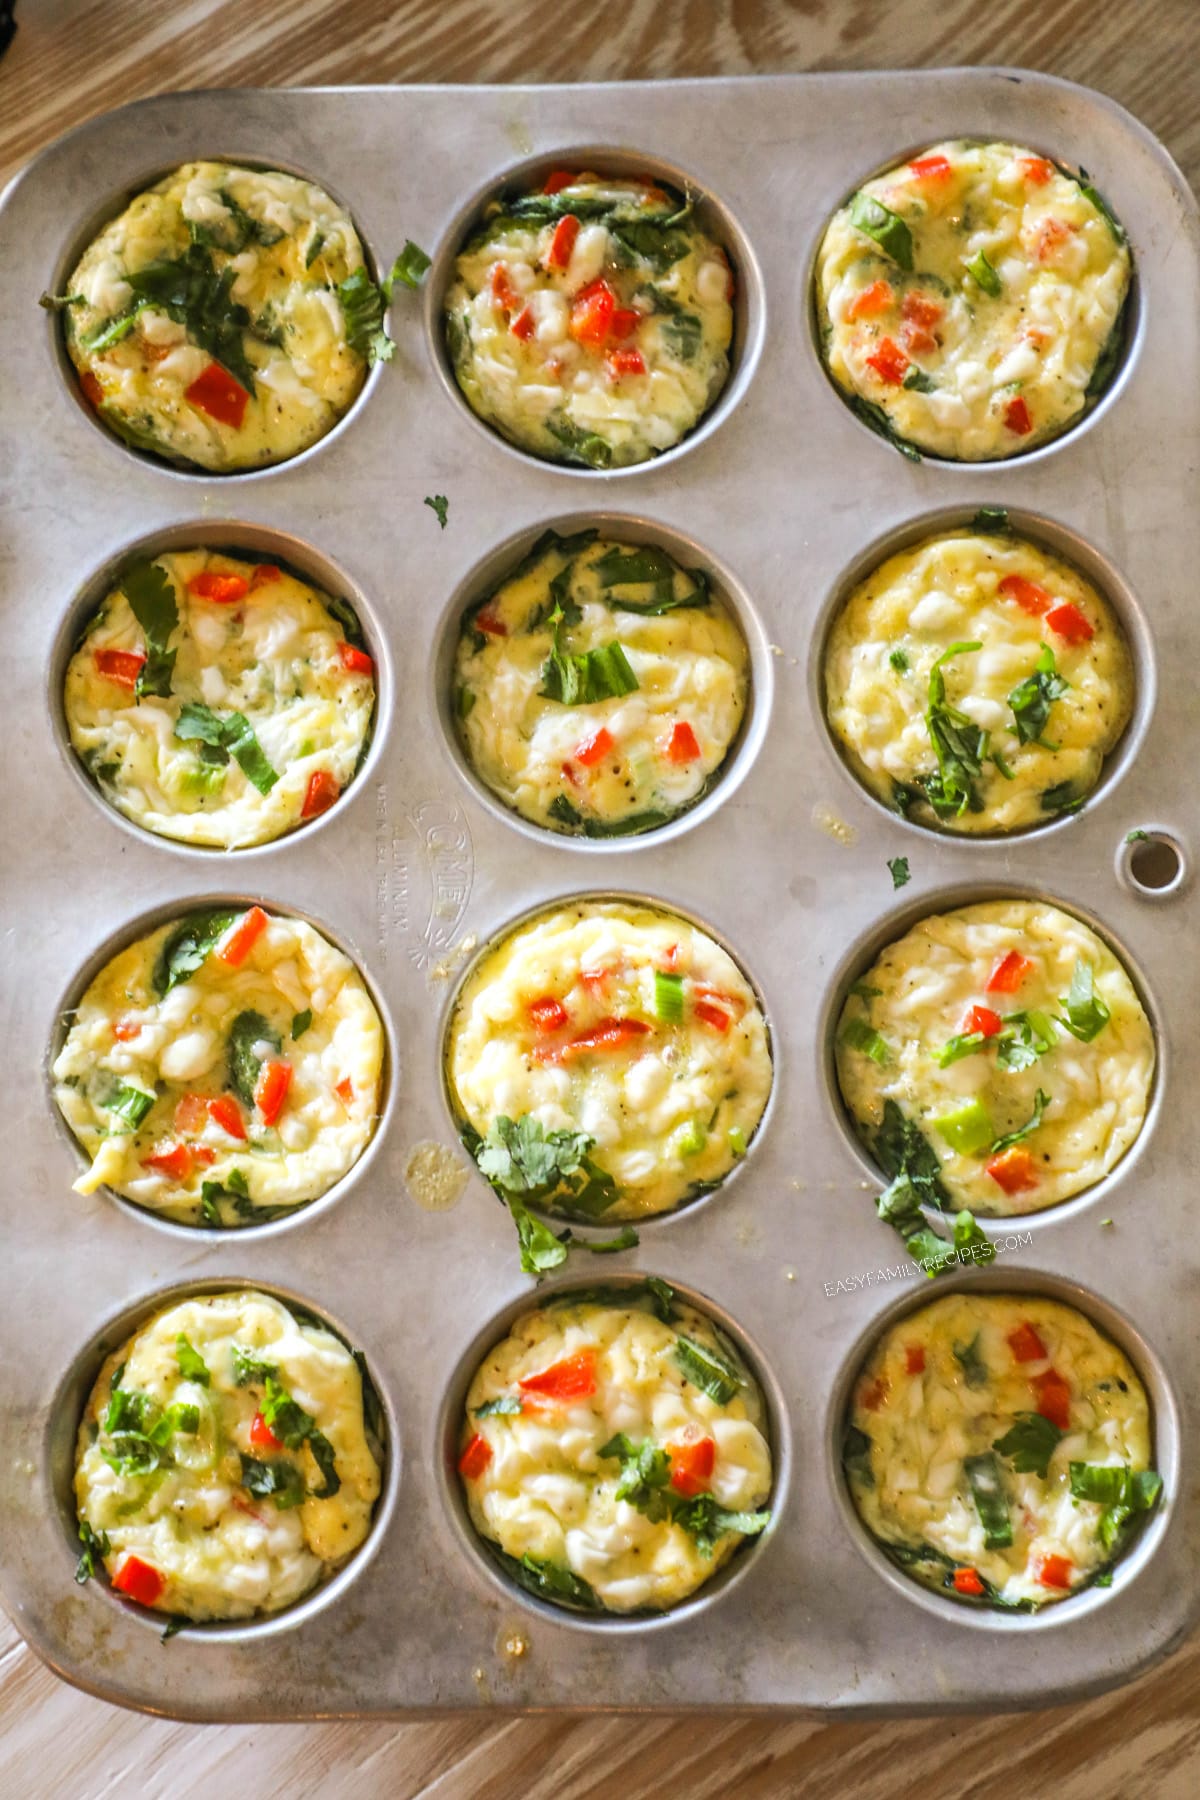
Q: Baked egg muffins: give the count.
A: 12